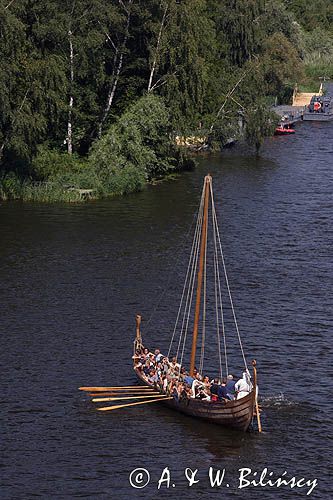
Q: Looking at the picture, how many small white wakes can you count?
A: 1